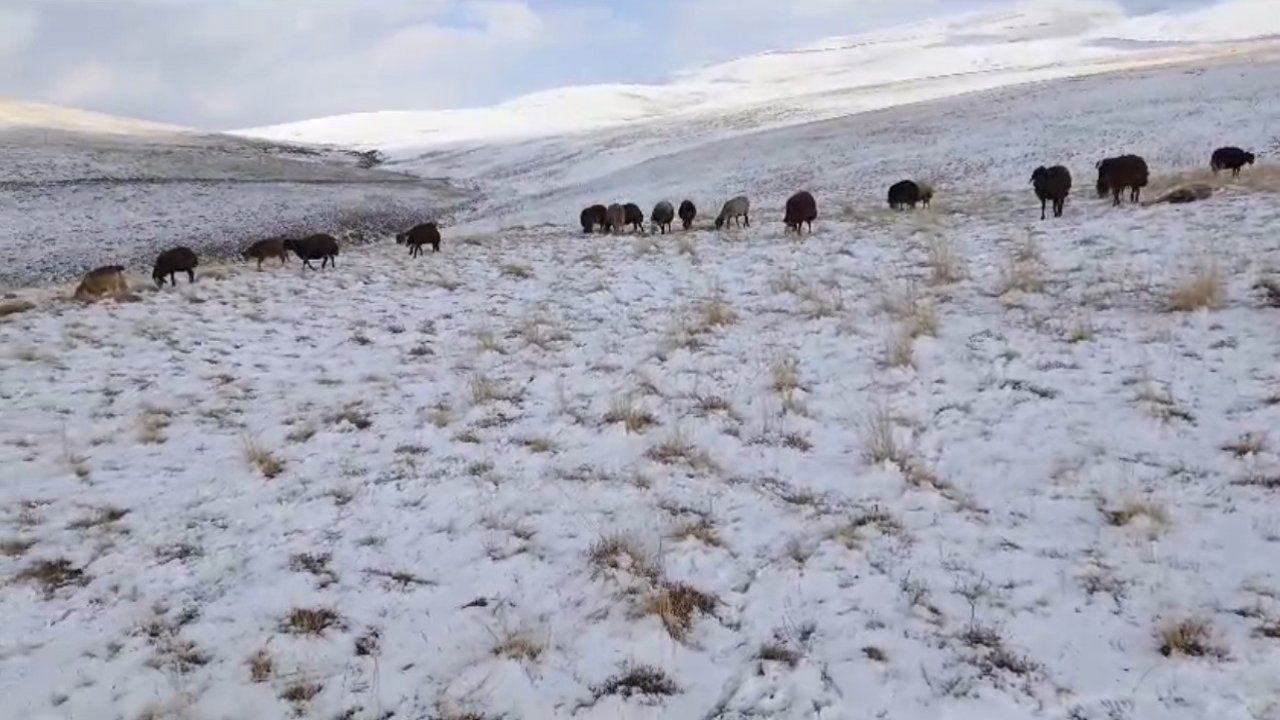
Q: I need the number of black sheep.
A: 11